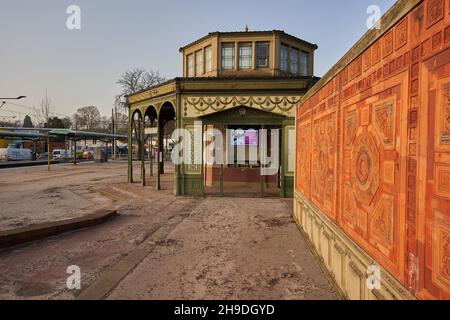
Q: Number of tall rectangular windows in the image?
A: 9